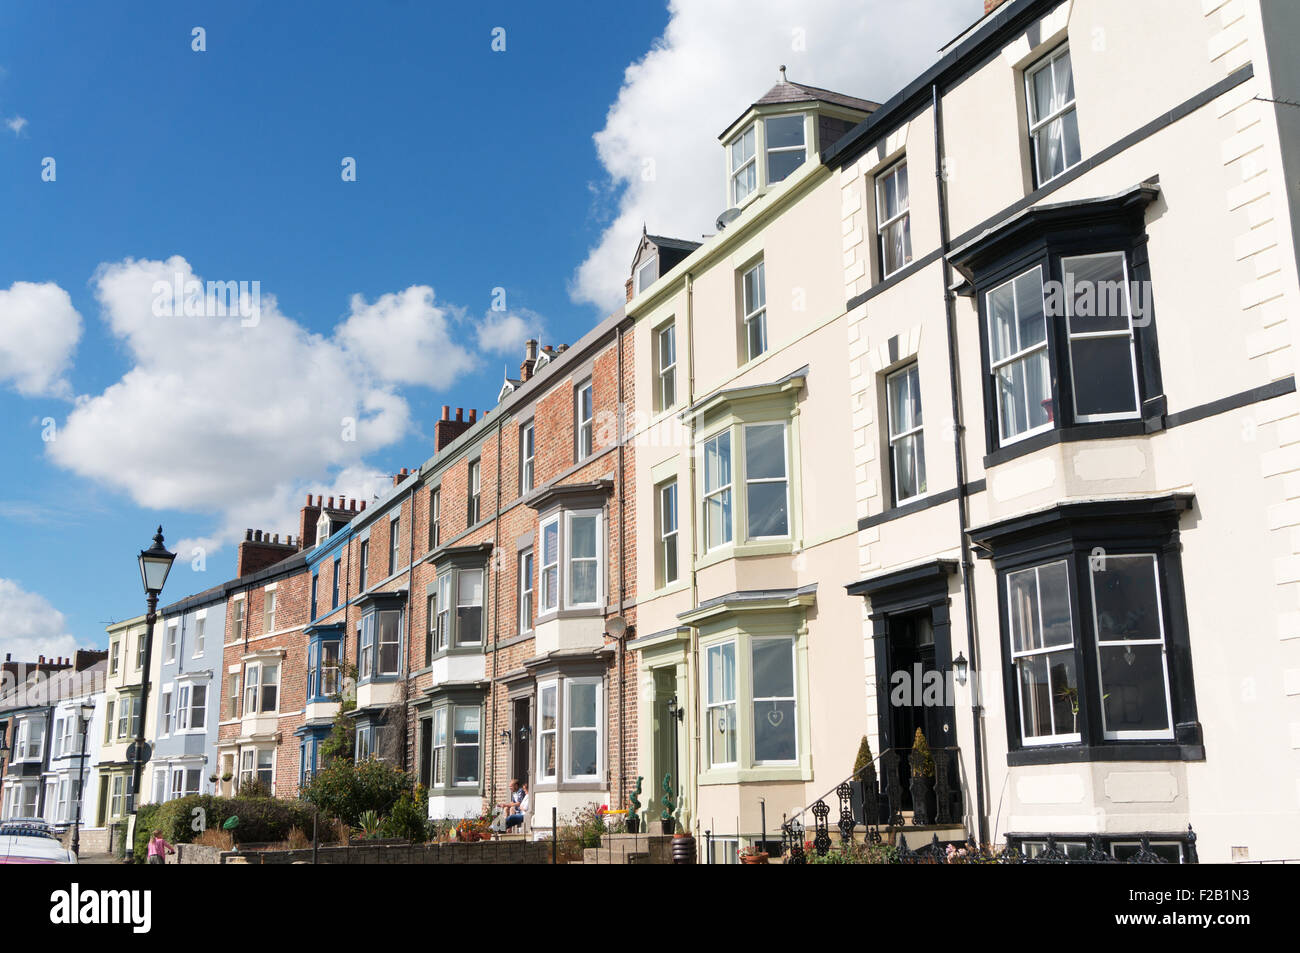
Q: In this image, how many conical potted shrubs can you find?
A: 2